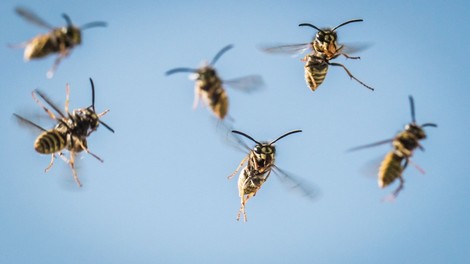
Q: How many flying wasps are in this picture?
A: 6